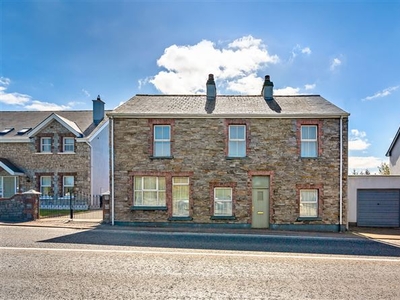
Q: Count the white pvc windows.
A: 11